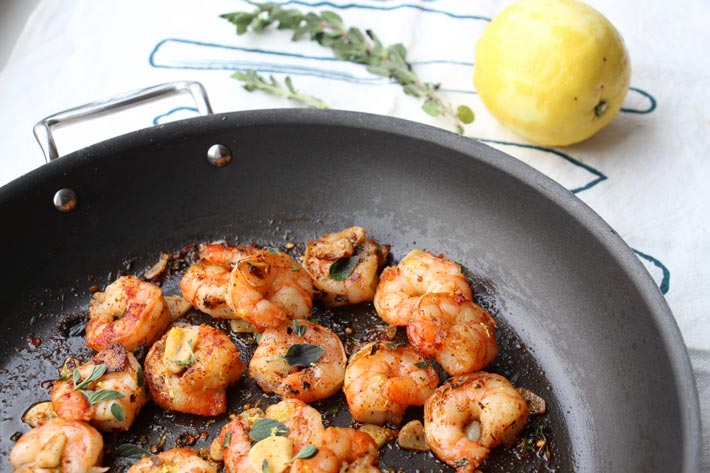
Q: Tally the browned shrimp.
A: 15